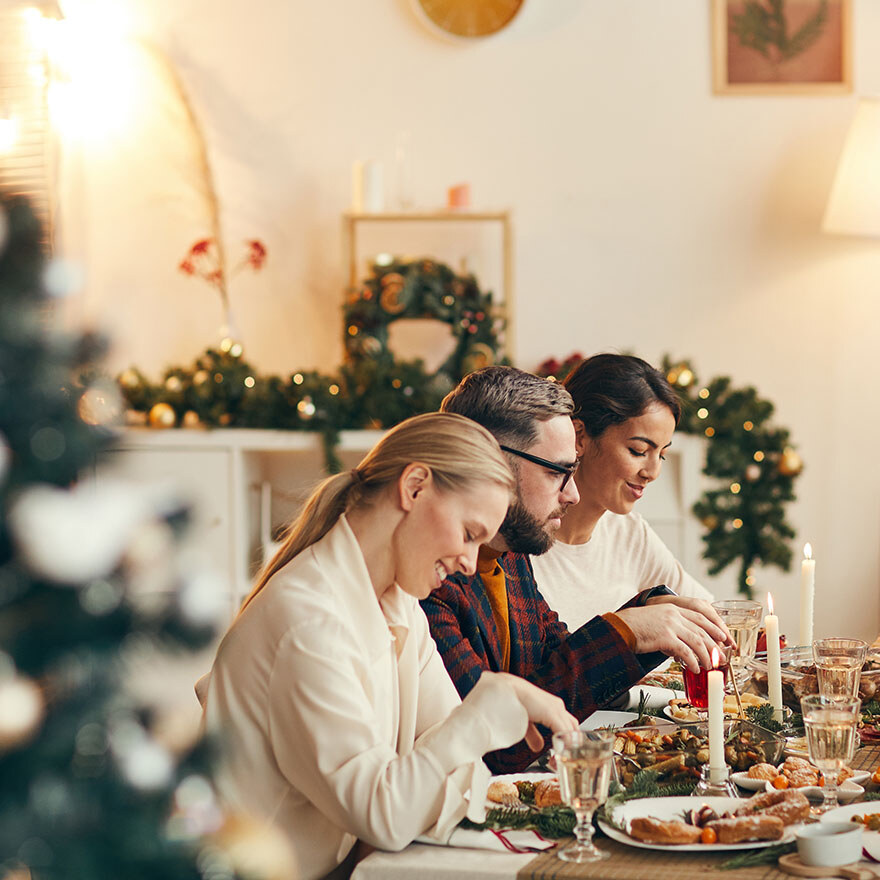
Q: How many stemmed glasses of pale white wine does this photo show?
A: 4